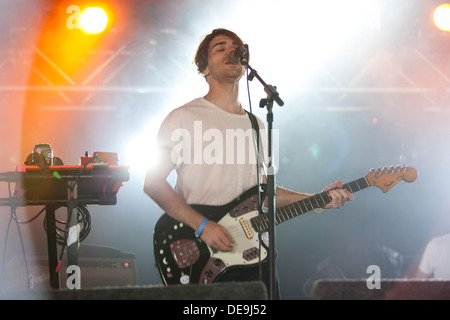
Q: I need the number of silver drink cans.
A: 1